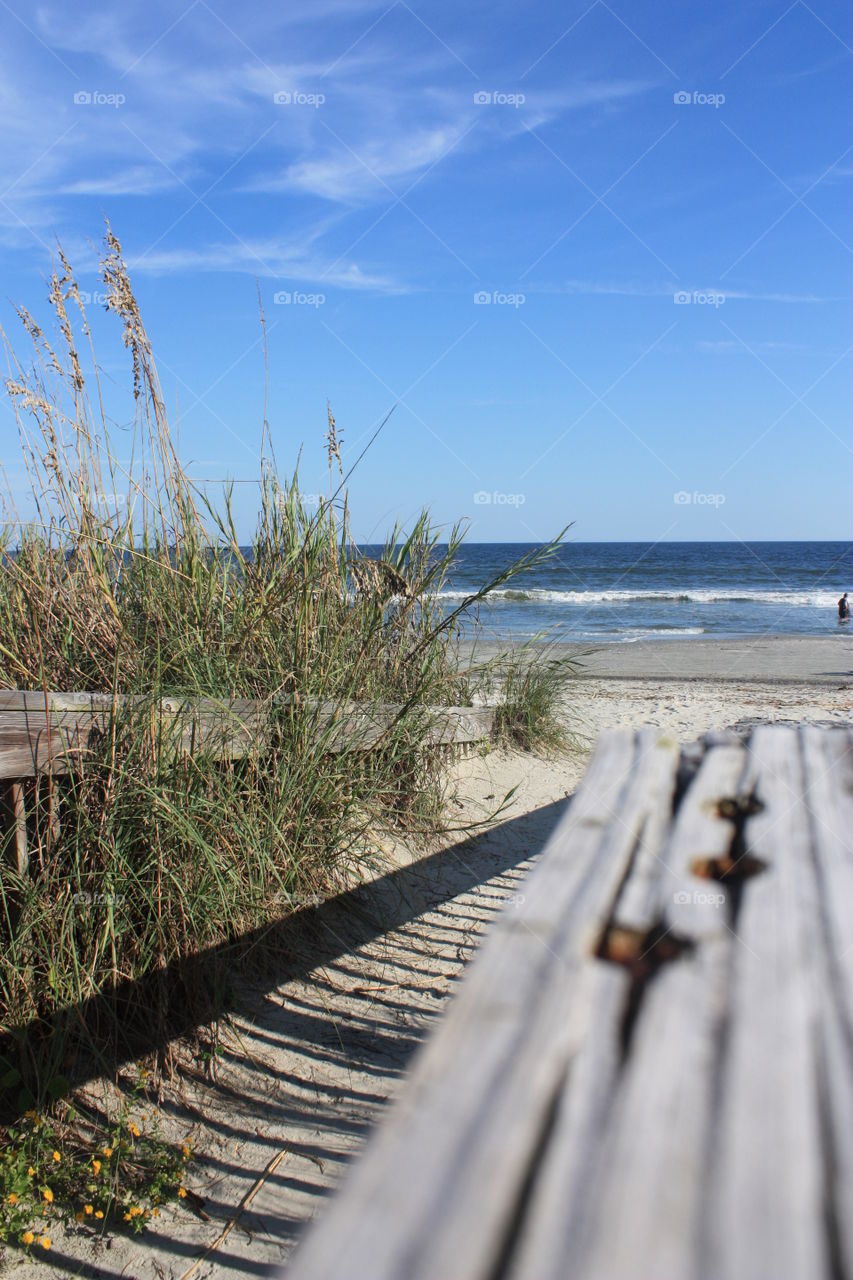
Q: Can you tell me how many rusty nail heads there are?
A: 3